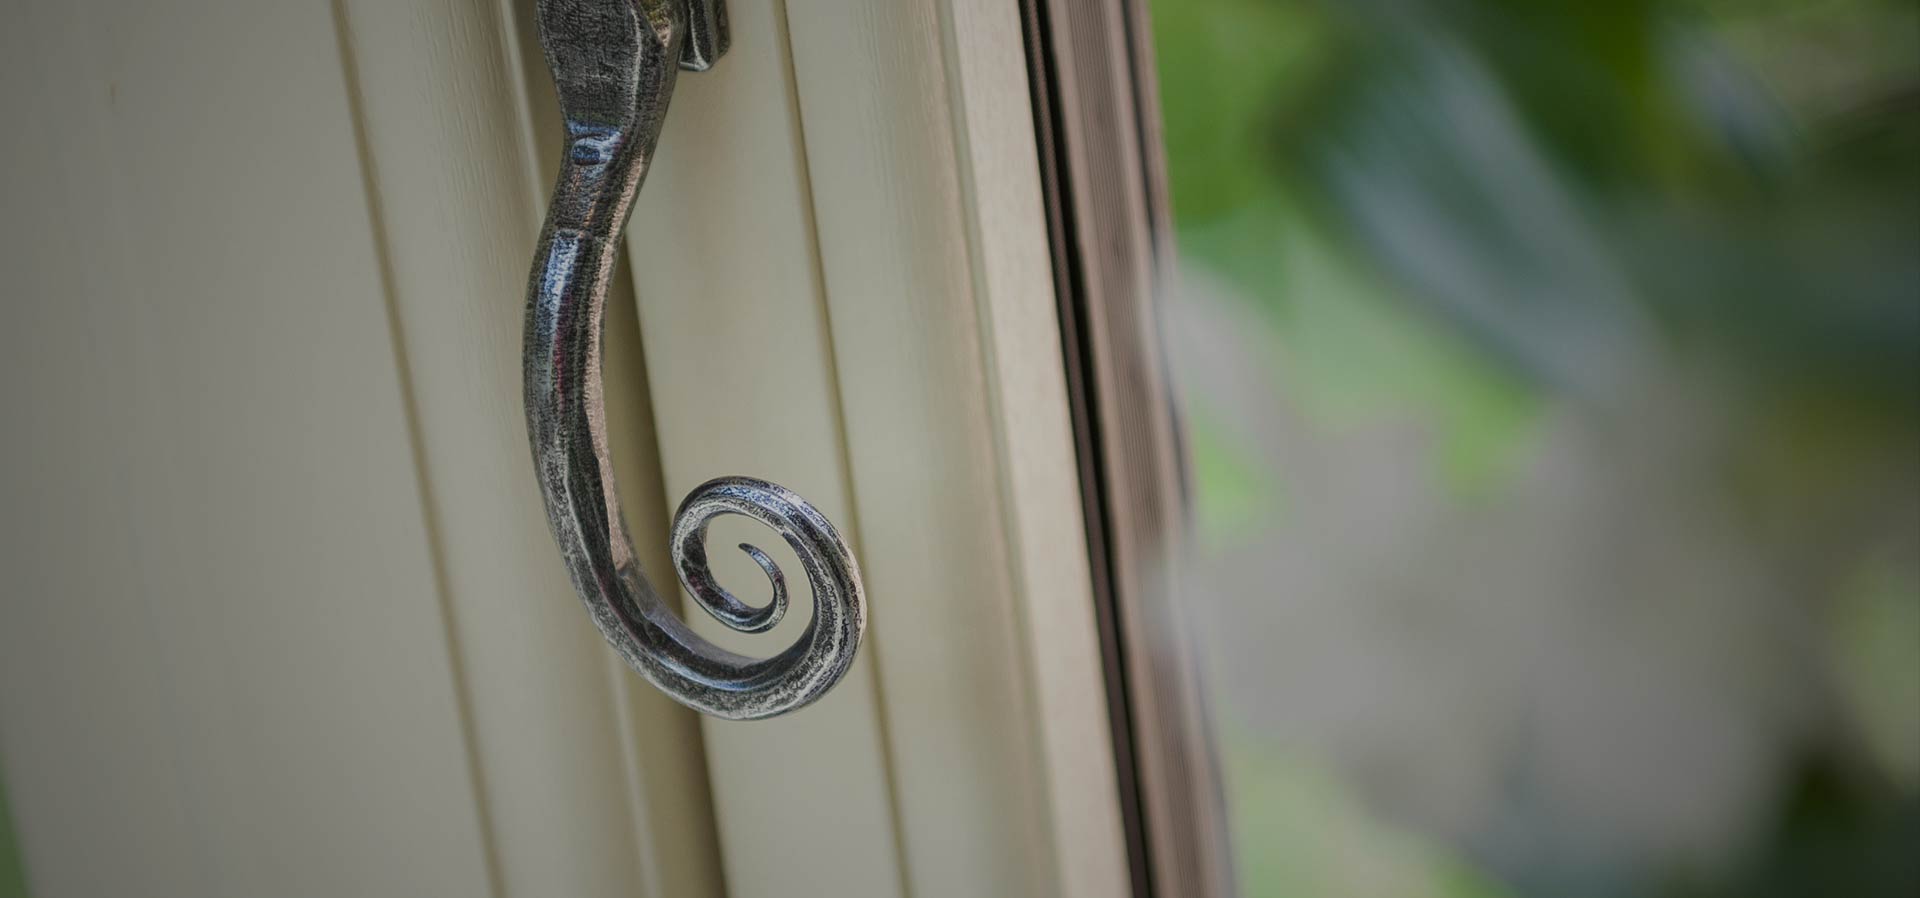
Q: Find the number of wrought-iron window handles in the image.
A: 1